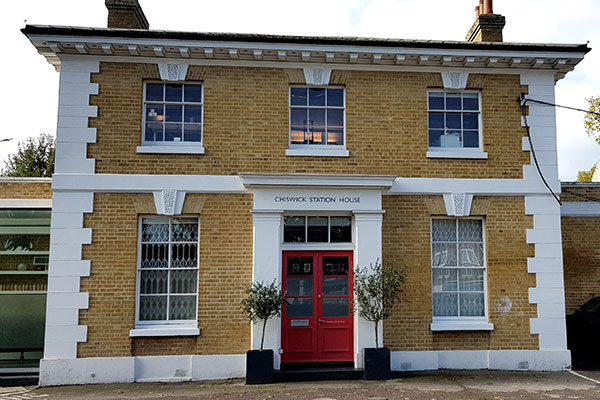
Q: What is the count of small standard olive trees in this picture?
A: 2